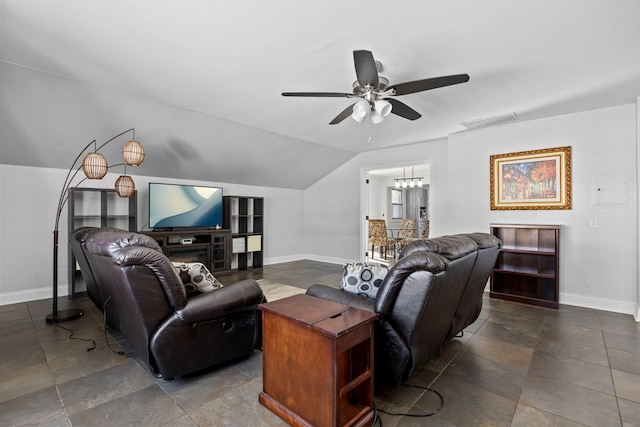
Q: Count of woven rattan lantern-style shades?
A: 3